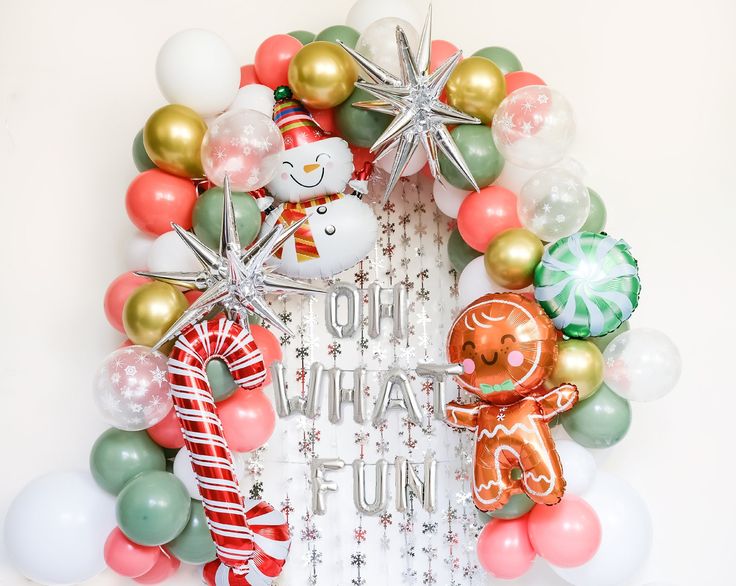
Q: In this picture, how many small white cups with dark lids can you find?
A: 0